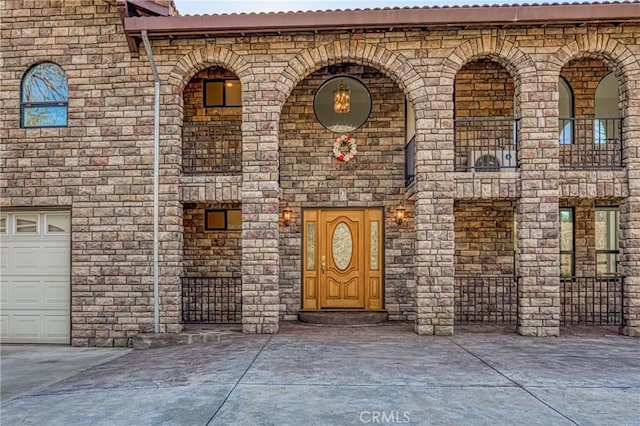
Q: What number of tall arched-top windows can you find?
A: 3